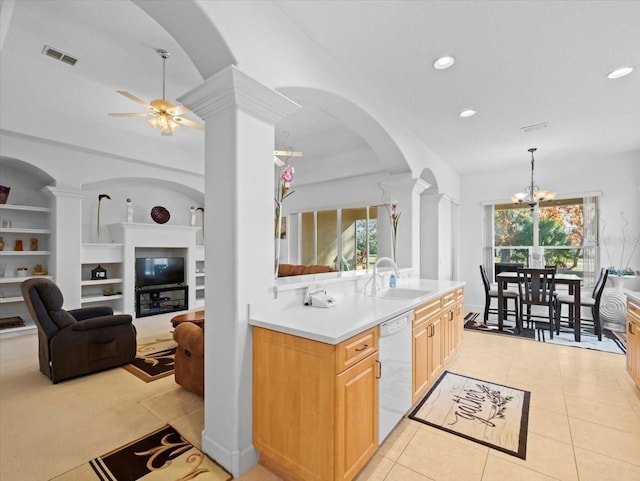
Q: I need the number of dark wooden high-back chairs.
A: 4